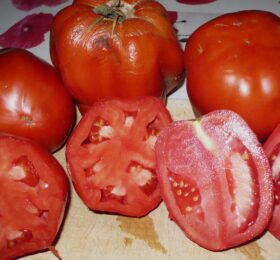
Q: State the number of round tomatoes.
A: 3